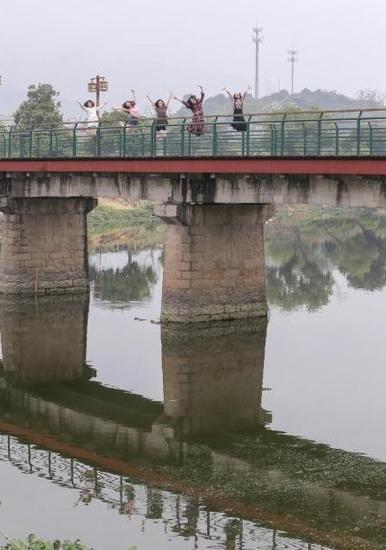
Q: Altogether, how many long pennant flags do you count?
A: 0